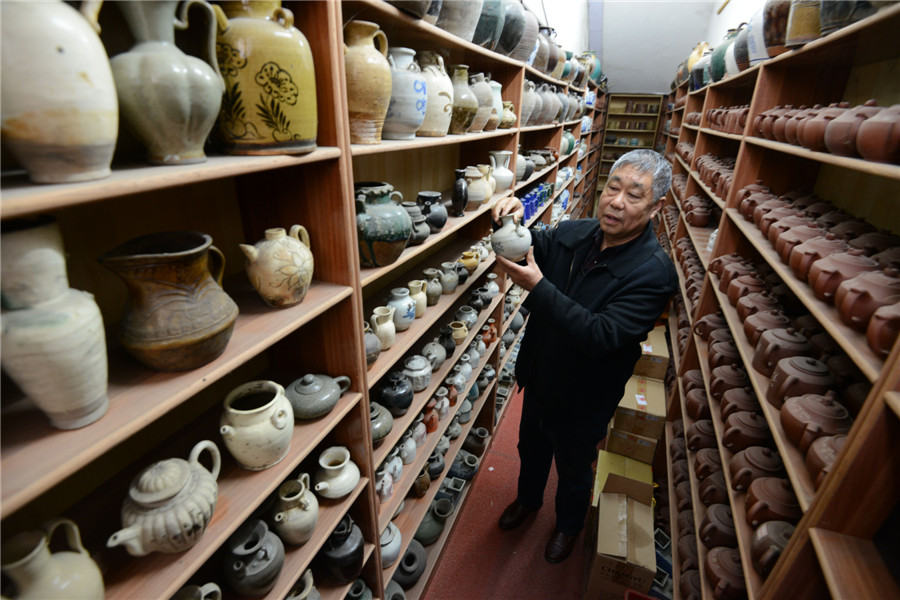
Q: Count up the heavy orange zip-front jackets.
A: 0